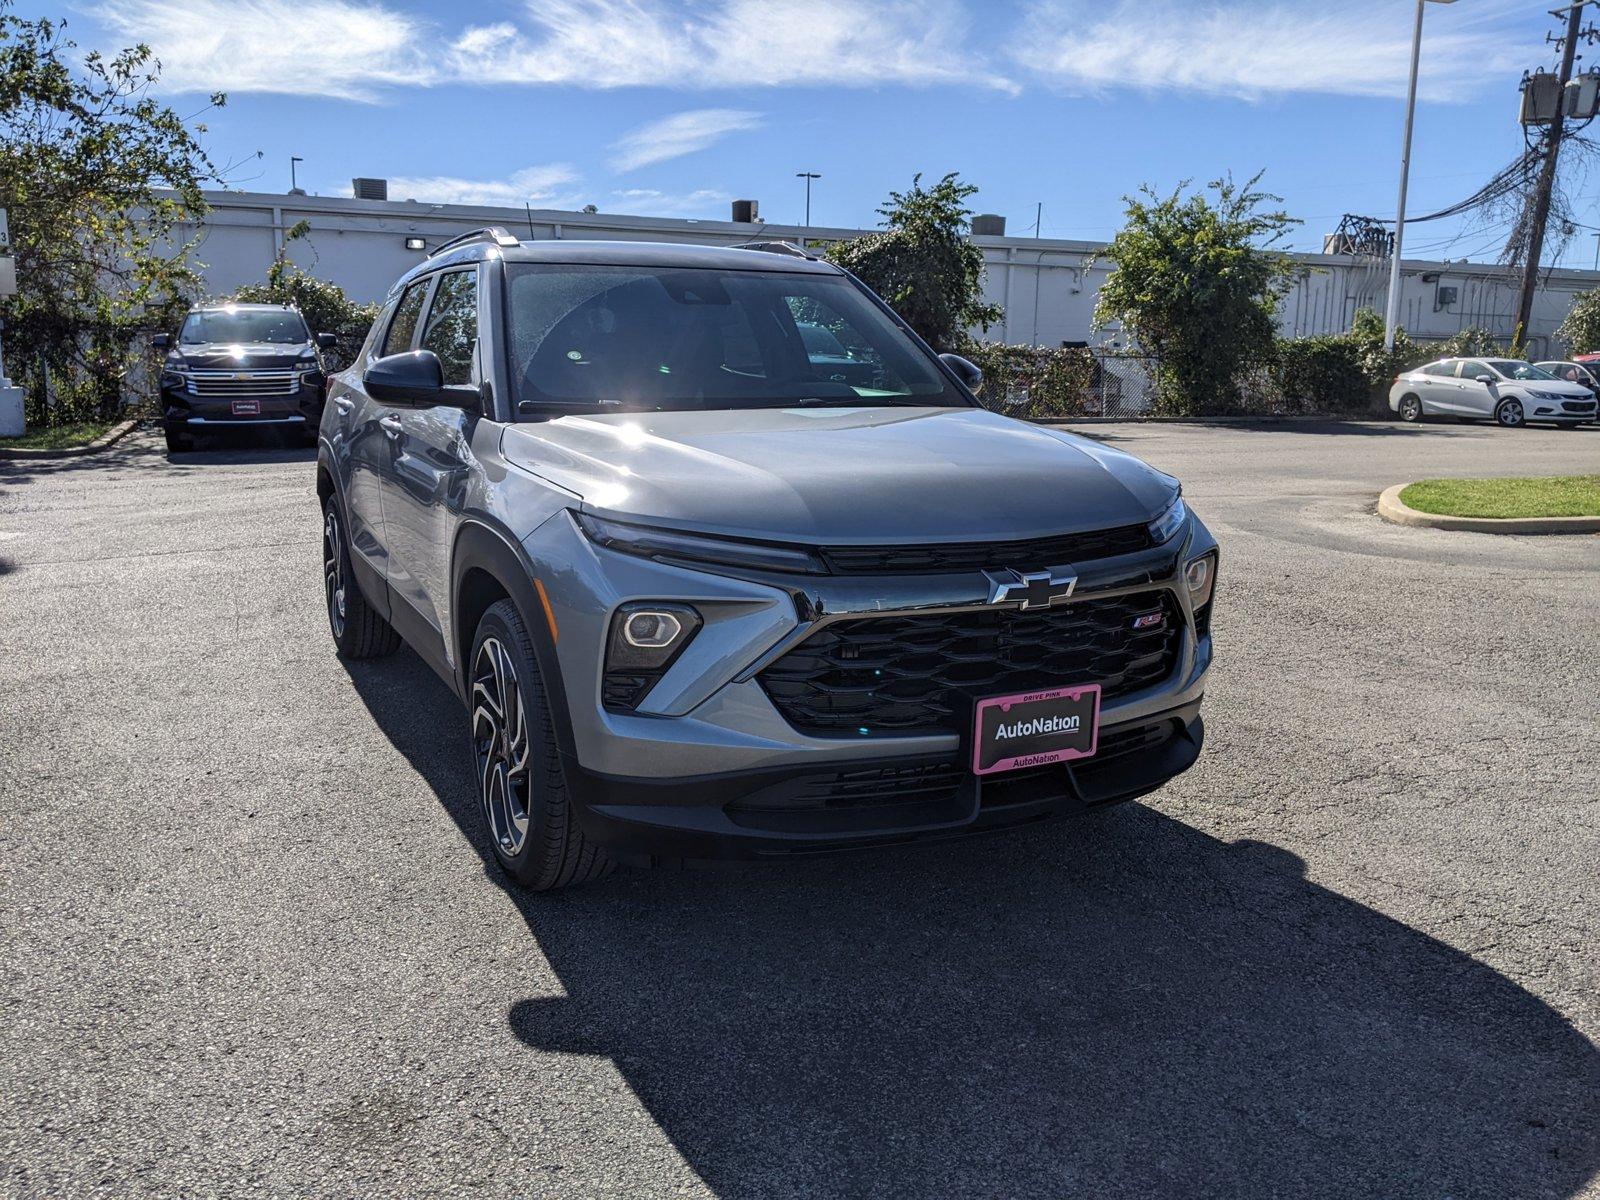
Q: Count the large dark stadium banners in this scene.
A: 0